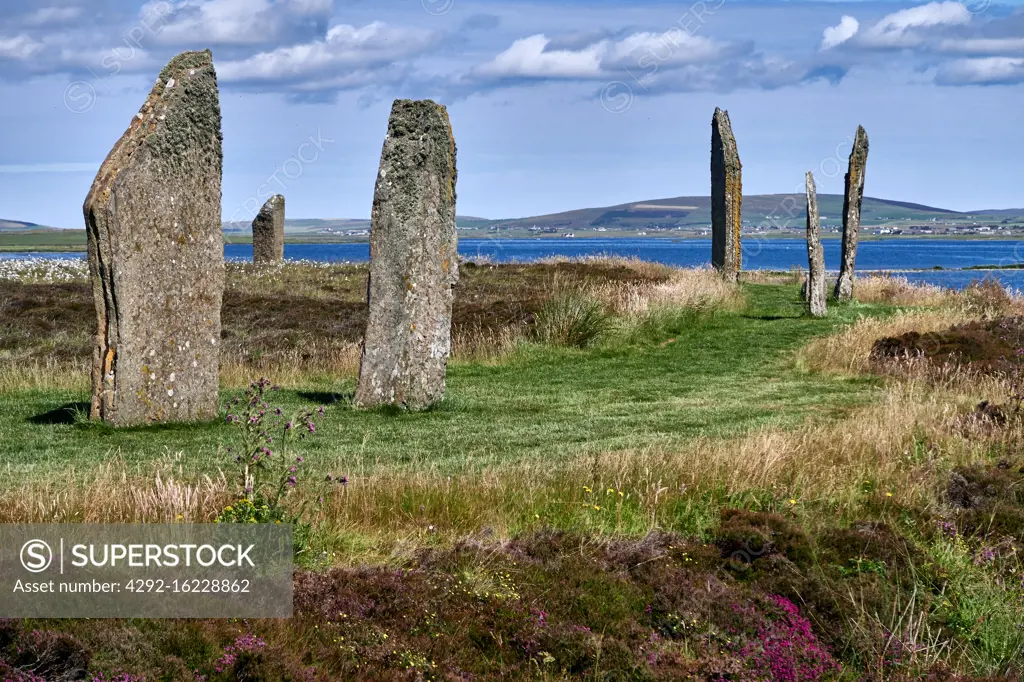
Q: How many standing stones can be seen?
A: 6